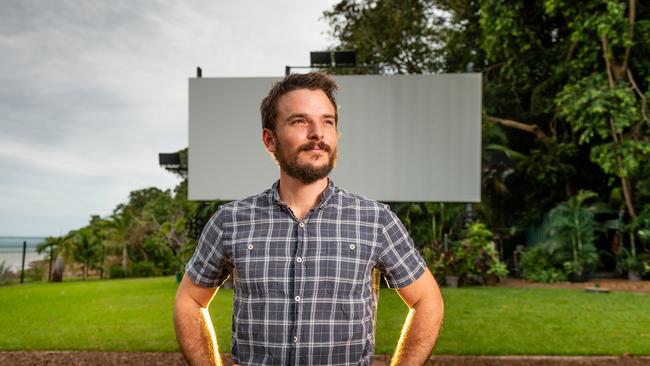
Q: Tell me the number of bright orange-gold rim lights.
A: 2